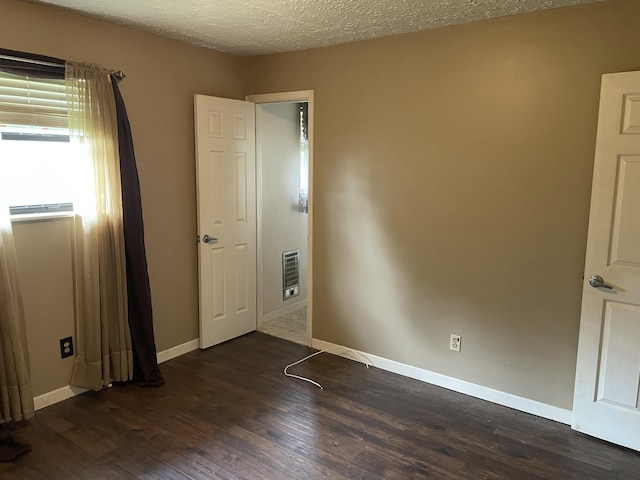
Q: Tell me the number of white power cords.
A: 1